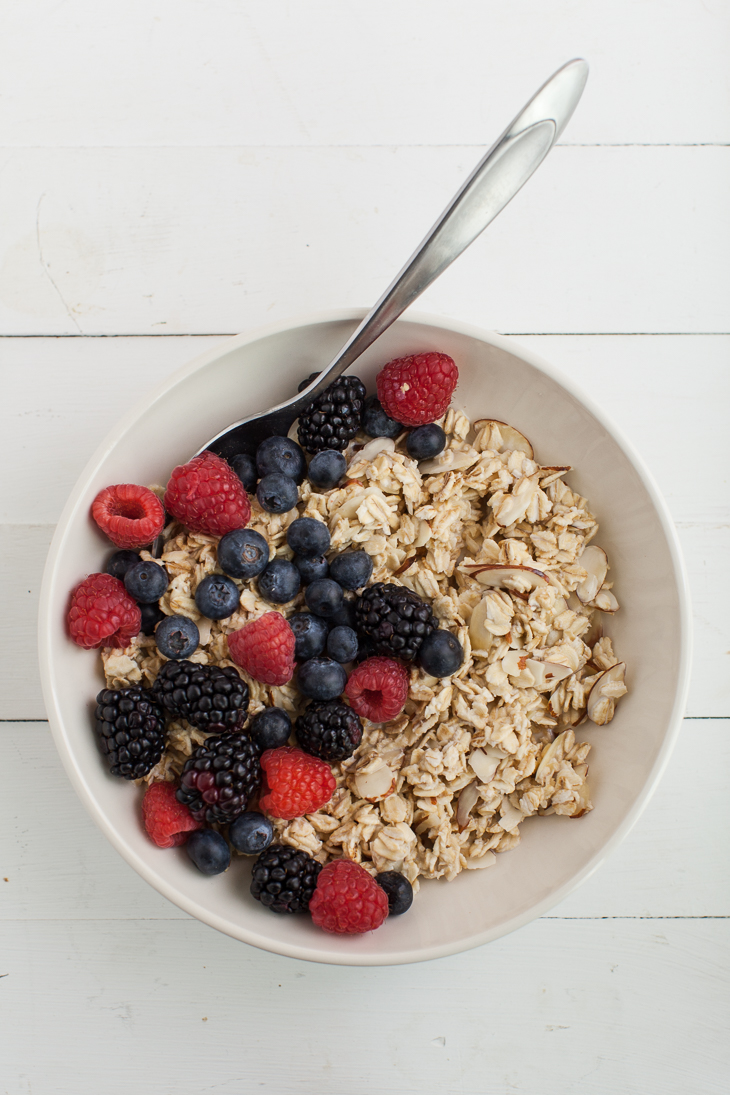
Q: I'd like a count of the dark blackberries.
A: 7